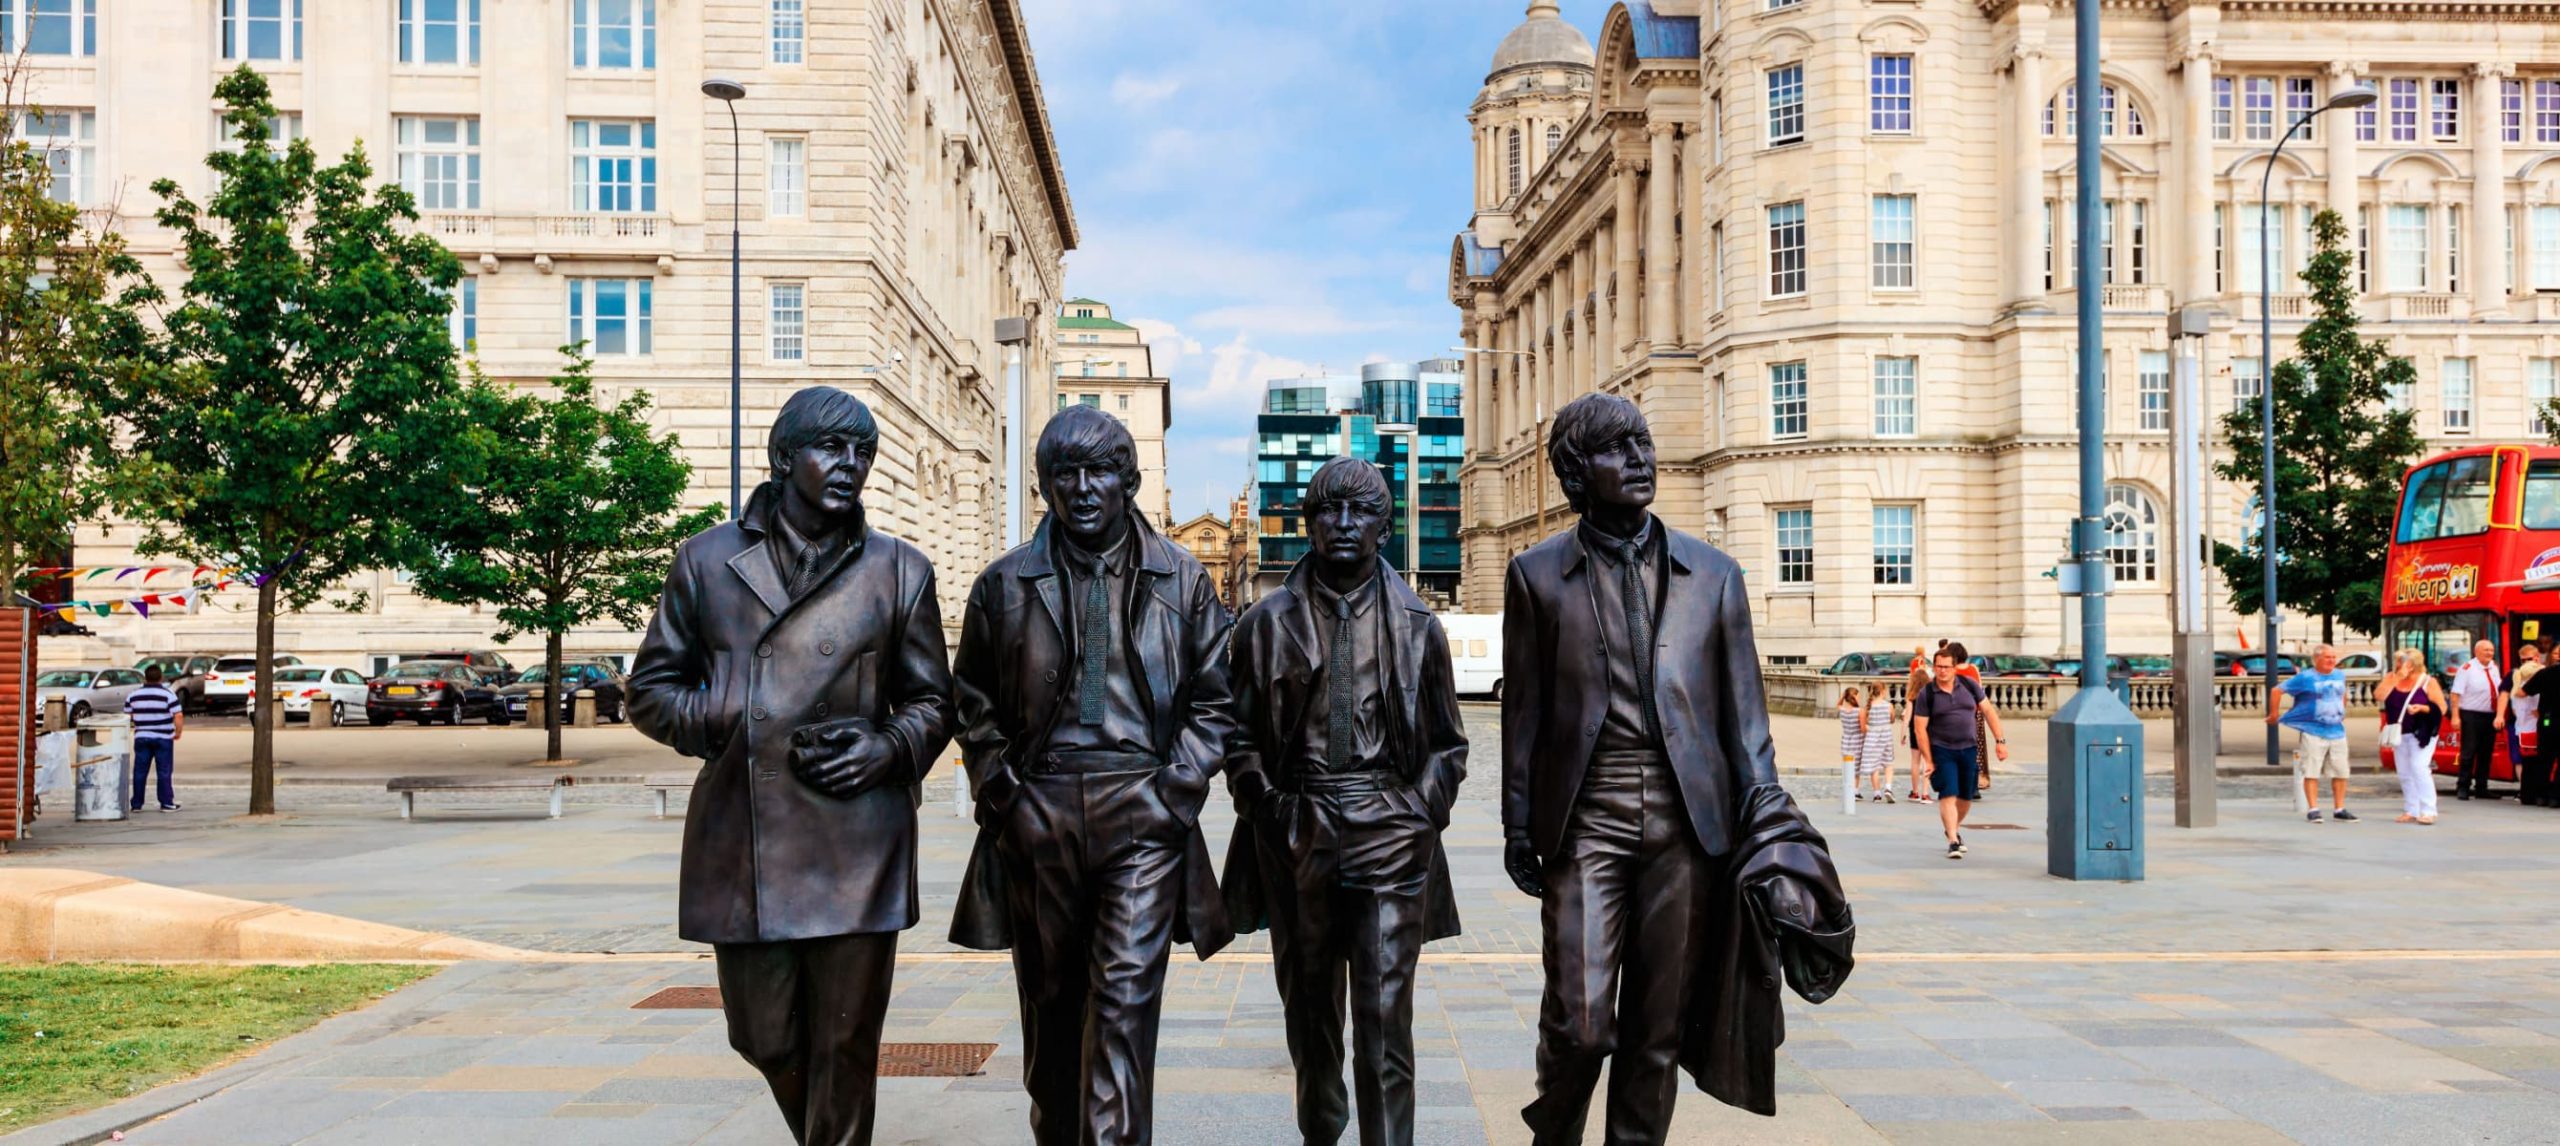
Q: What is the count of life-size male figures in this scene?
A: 4